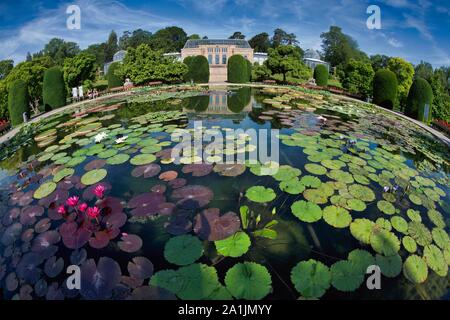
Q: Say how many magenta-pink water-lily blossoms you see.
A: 5